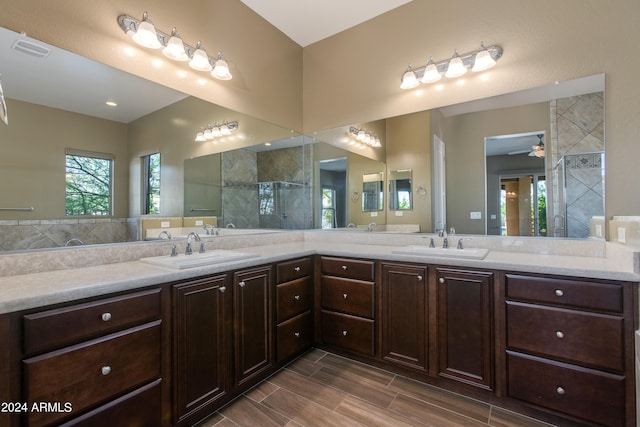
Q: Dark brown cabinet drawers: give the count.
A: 12